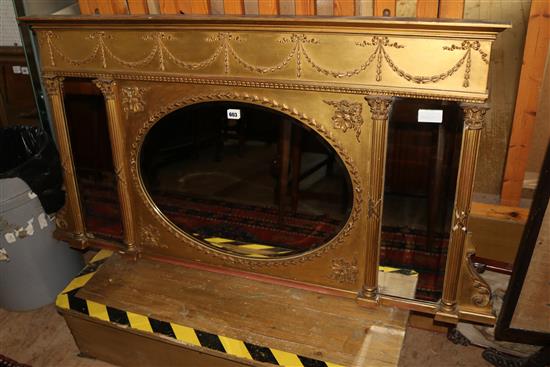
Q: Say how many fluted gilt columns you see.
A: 4